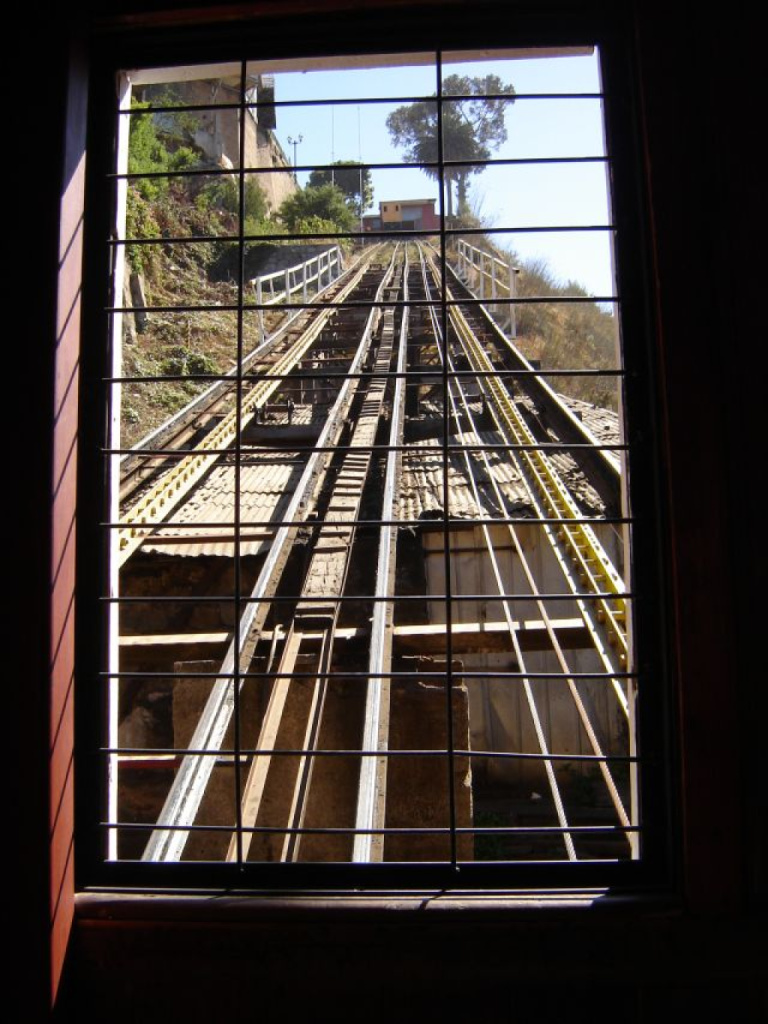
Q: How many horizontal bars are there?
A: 11